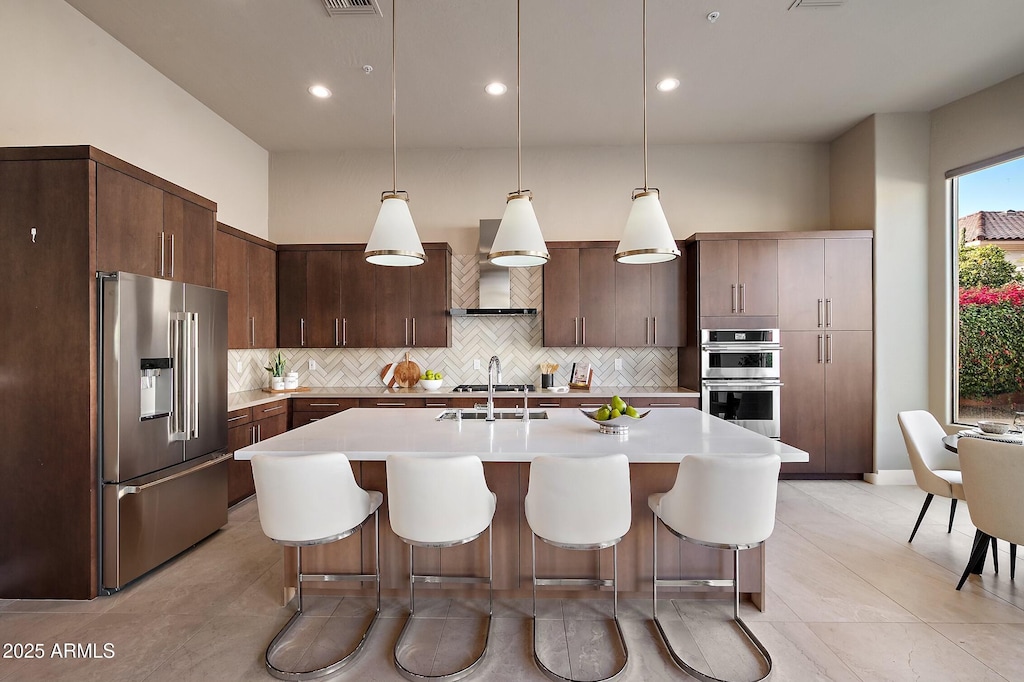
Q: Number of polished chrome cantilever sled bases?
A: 4